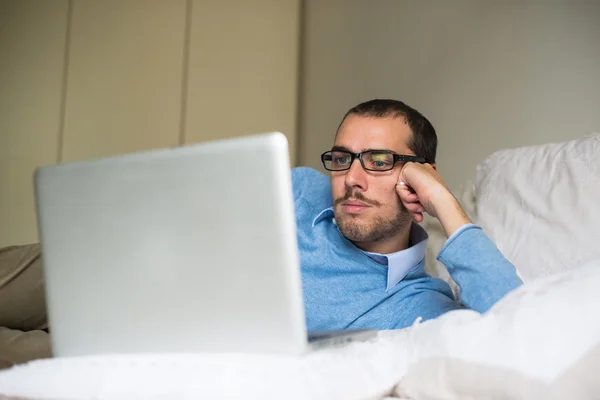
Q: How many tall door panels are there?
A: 3